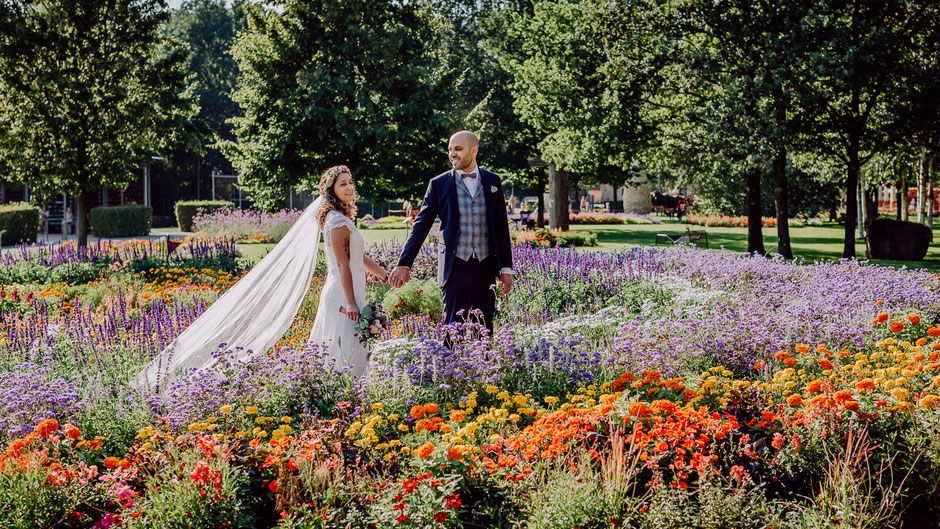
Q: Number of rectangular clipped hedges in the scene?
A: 3